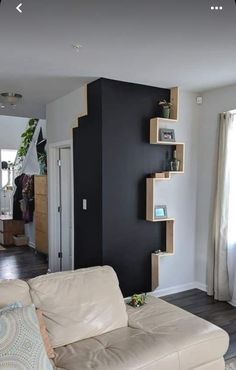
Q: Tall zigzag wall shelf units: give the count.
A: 1